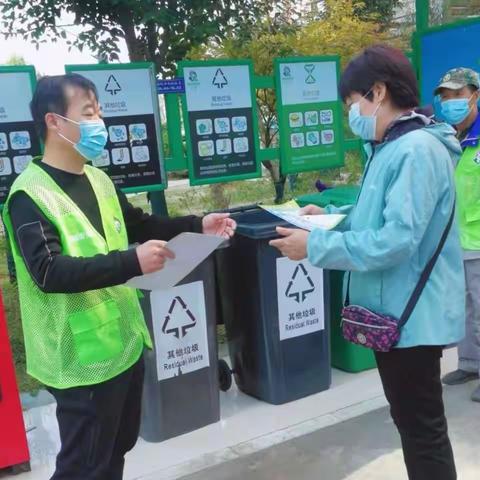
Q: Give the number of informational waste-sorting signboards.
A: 4